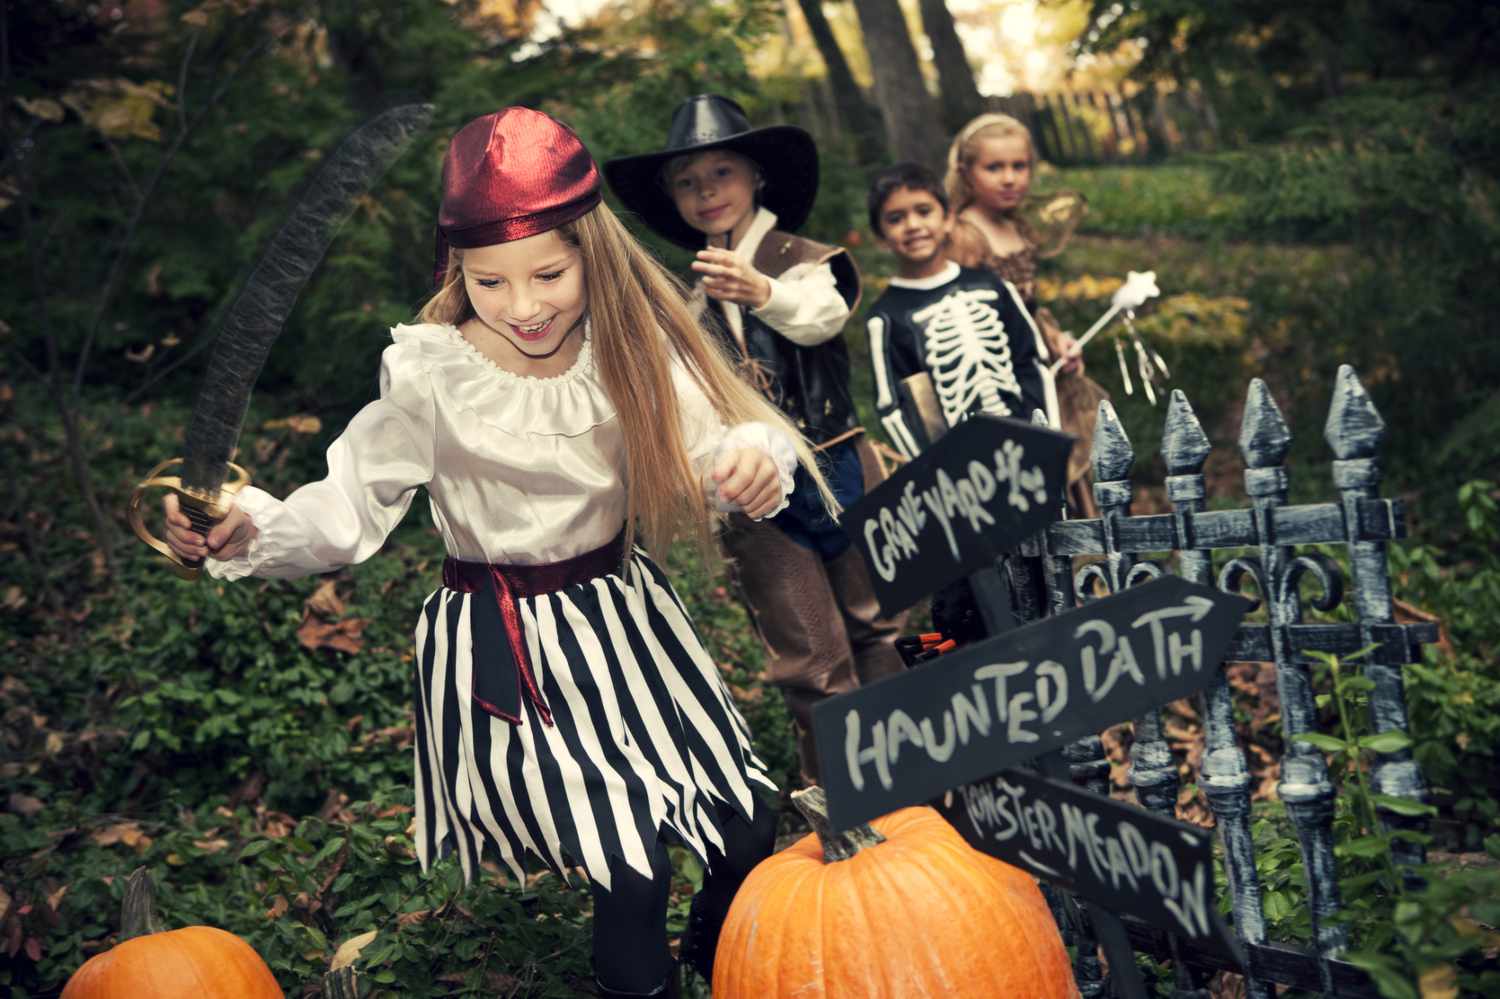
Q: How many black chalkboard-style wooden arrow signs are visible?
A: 3